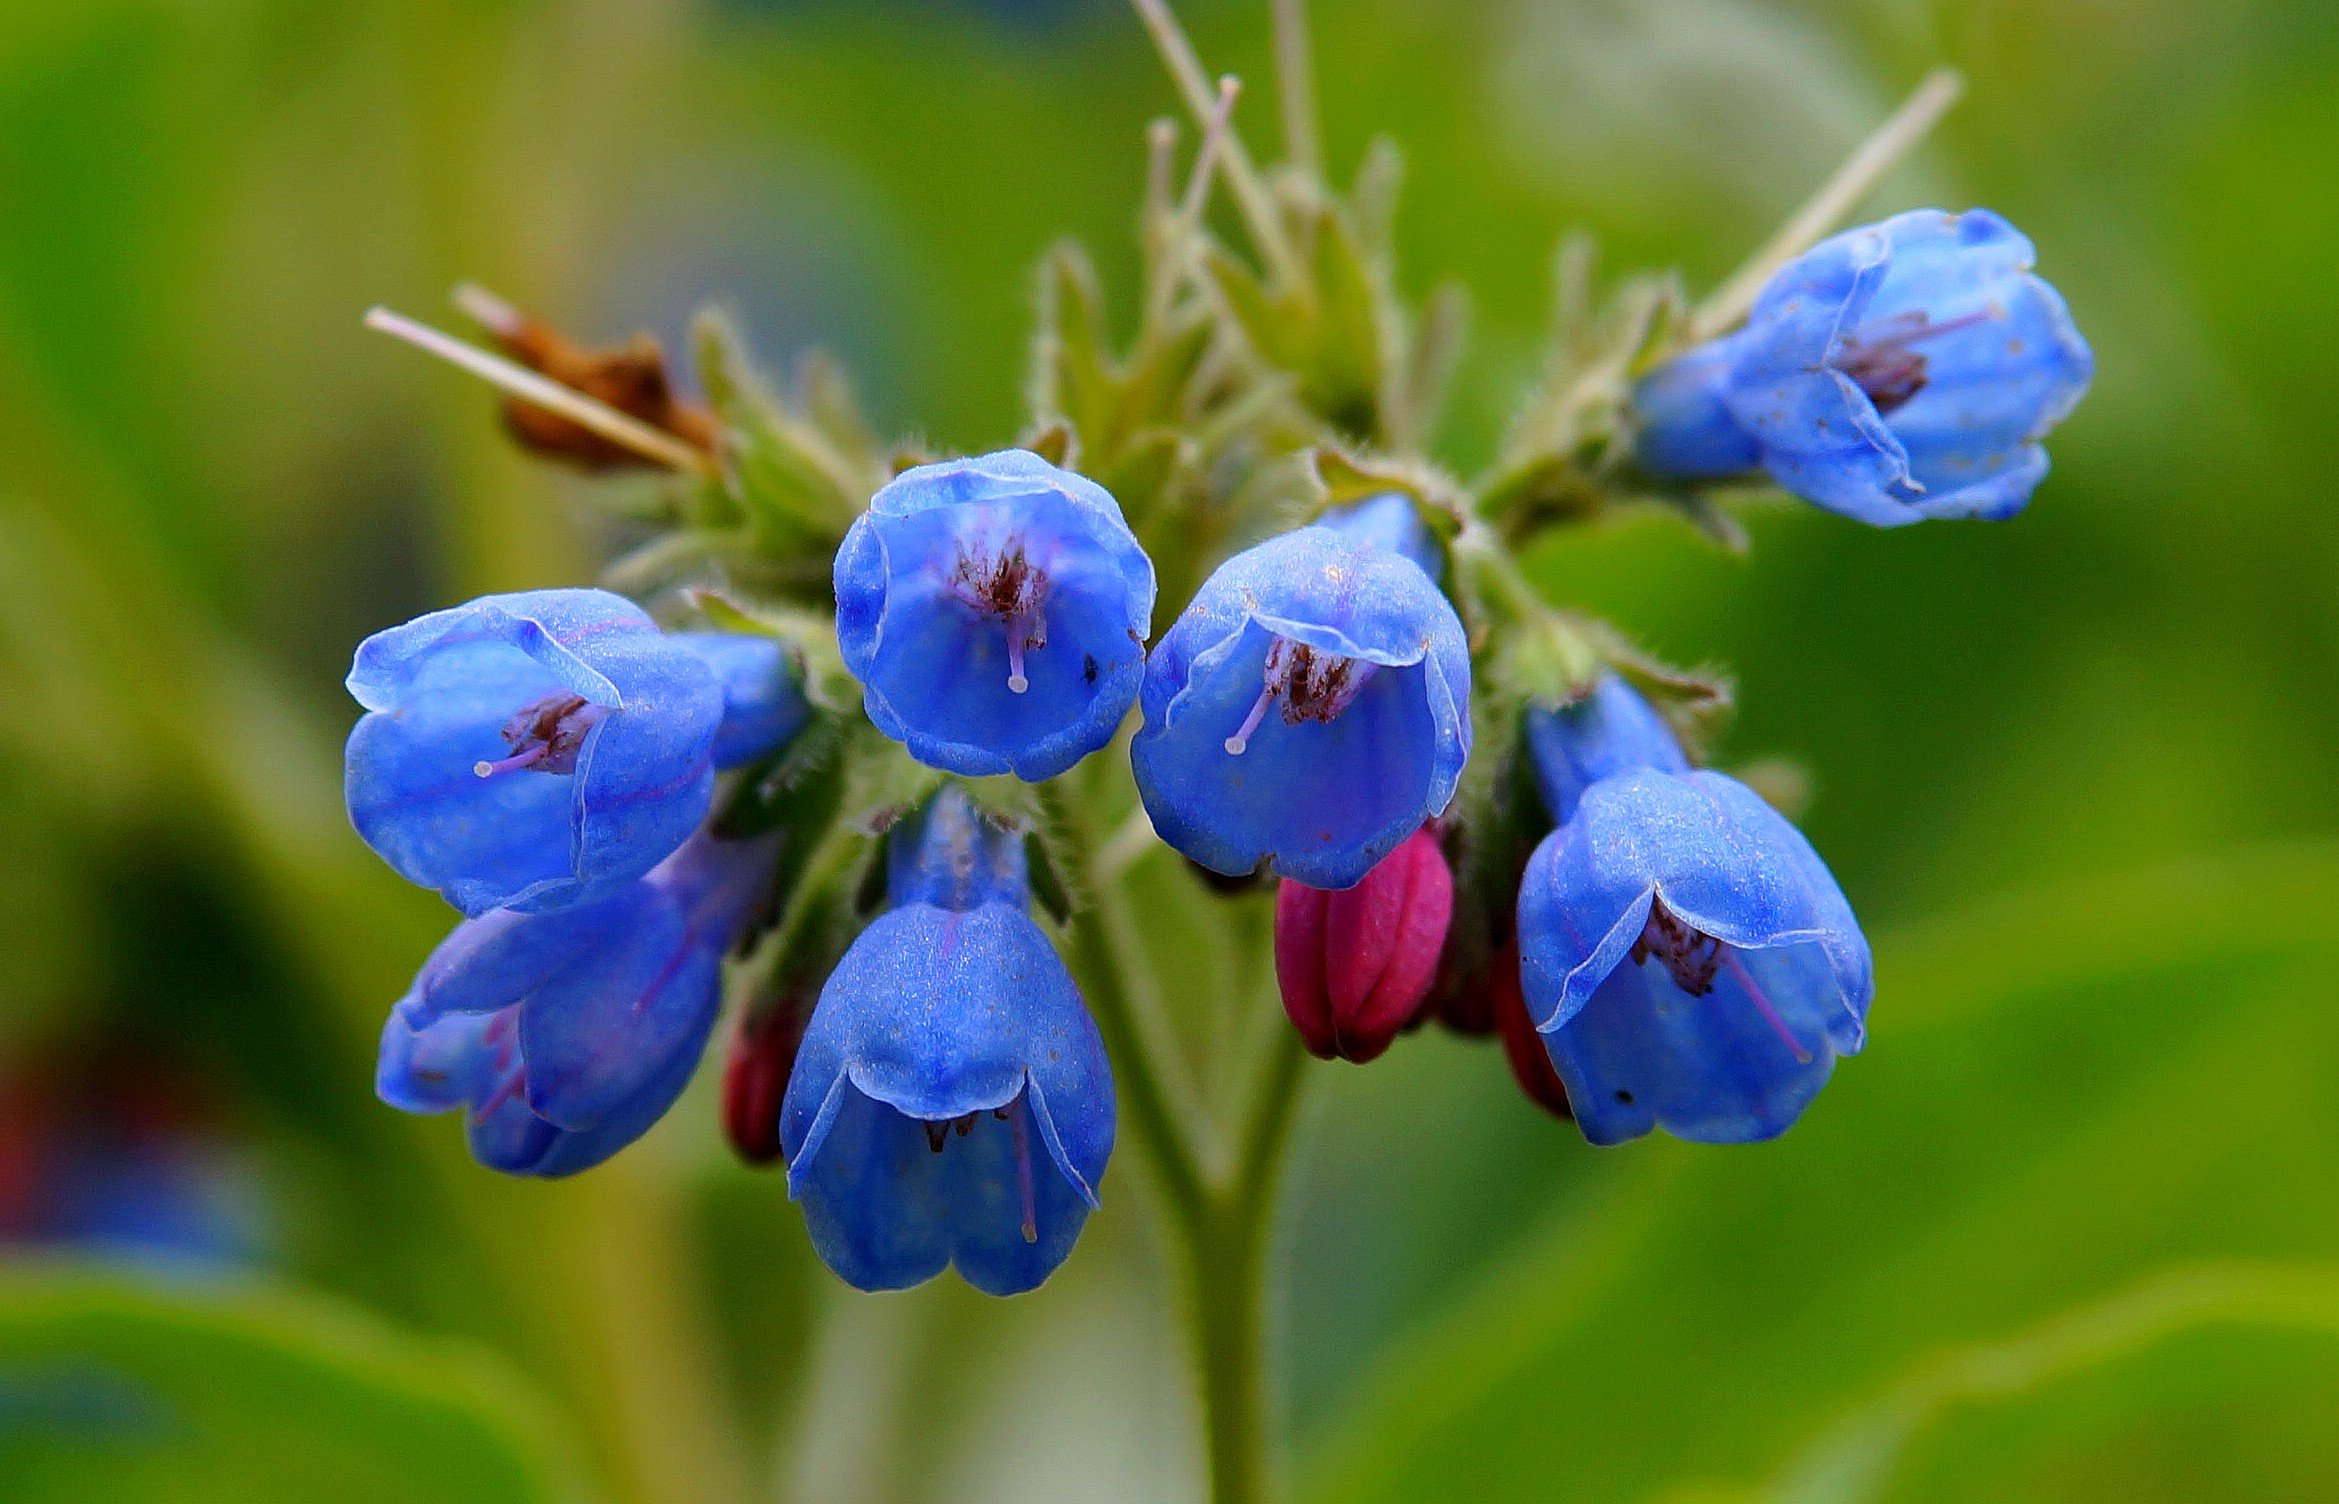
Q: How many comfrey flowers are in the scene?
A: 7